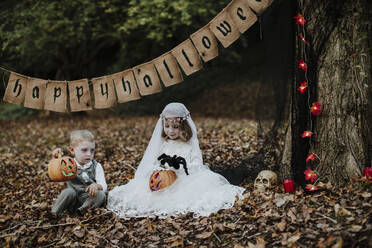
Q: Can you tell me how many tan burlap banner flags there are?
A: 13